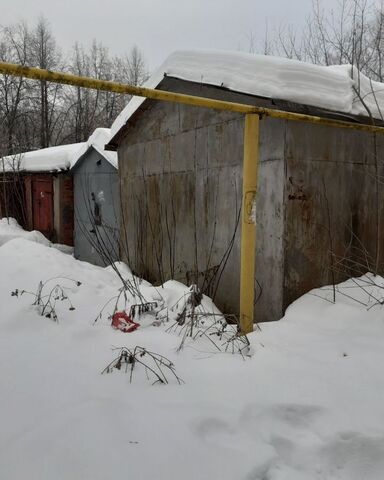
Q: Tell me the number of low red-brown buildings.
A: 1